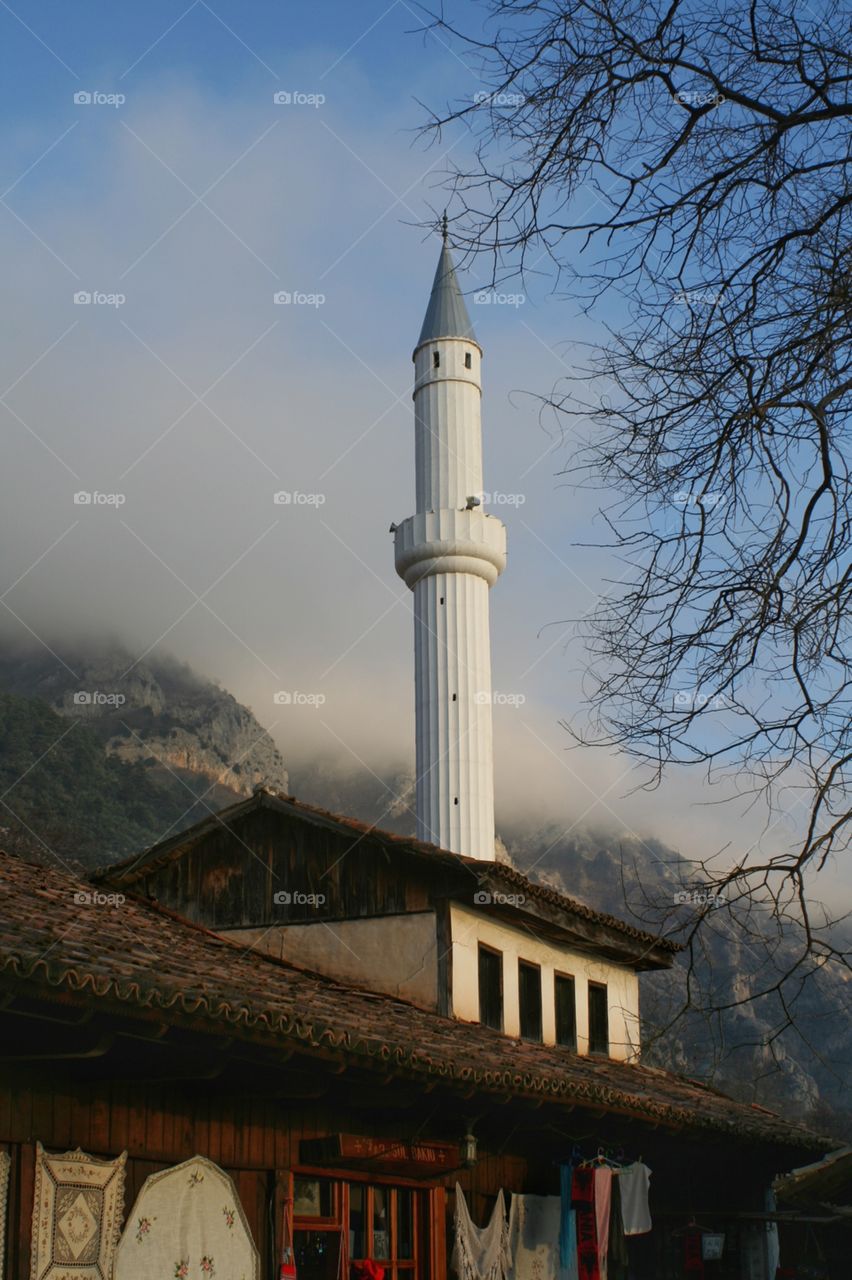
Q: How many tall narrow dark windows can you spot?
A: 4